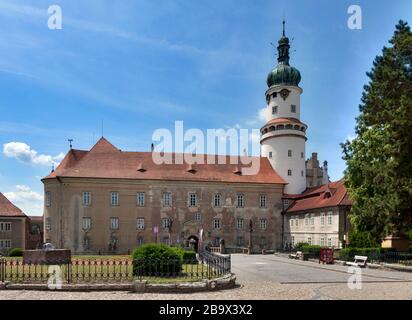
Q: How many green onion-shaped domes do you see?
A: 1